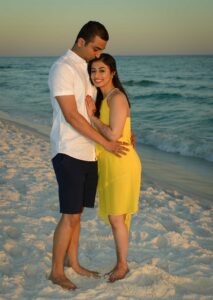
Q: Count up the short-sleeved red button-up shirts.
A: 0